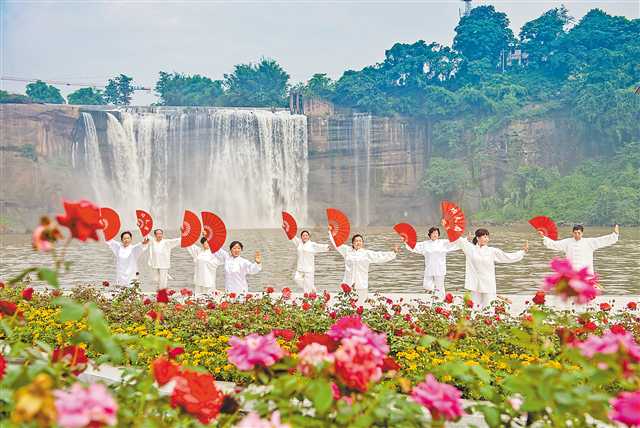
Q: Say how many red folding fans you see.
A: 9